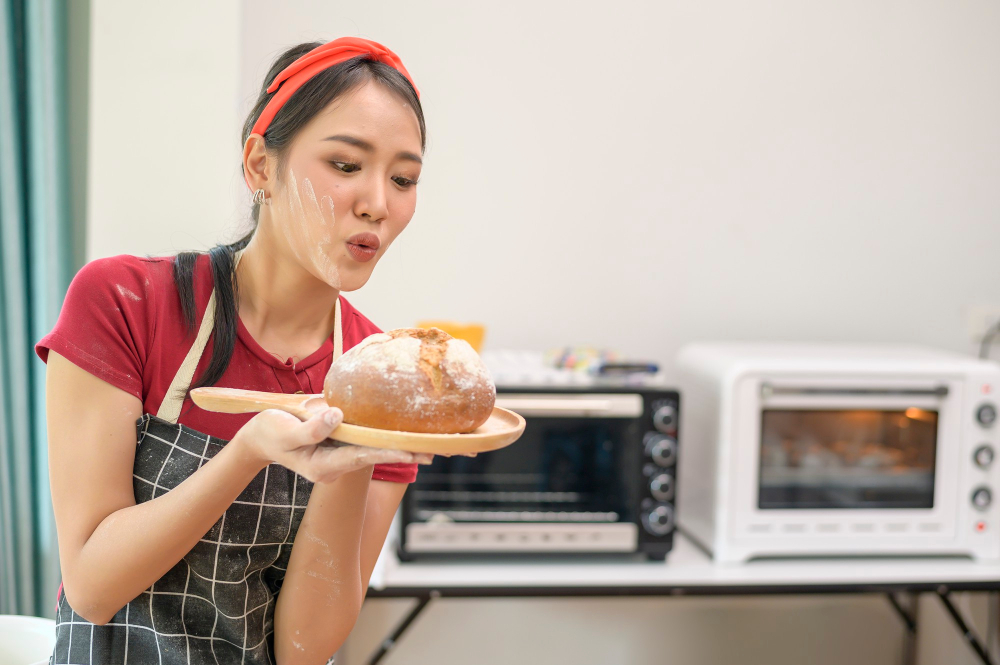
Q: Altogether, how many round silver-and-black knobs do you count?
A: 7